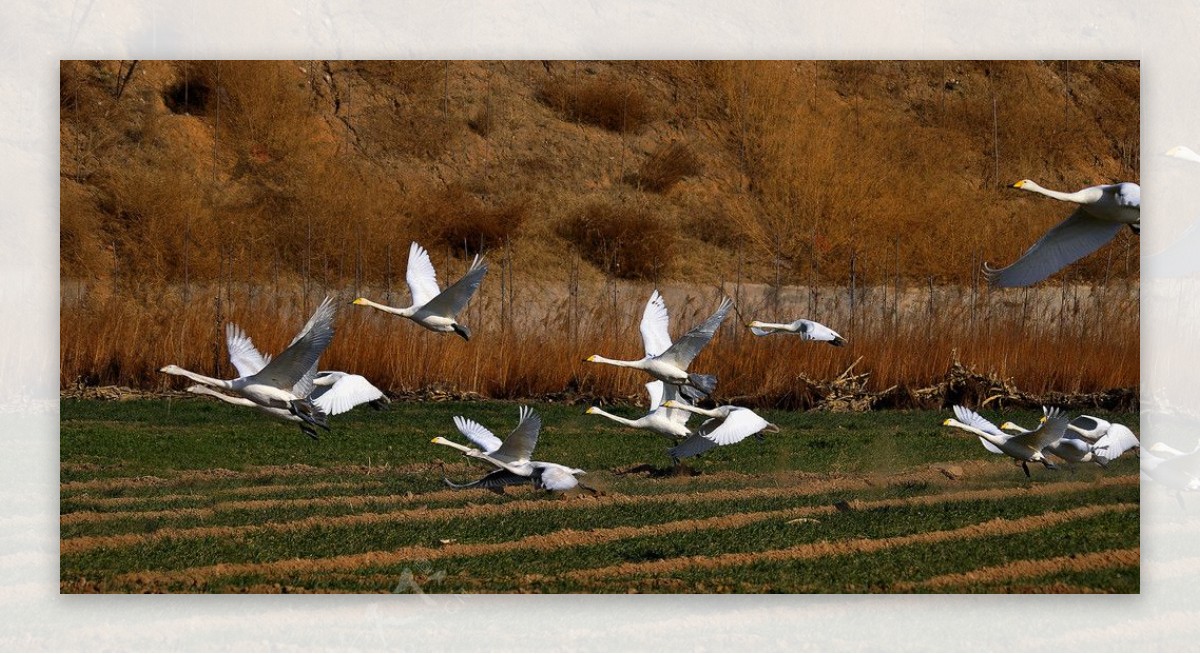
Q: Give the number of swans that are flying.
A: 14